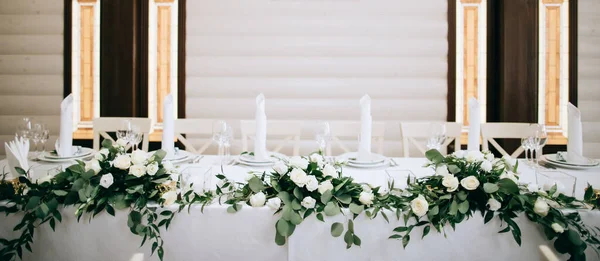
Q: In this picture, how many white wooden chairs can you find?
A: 6